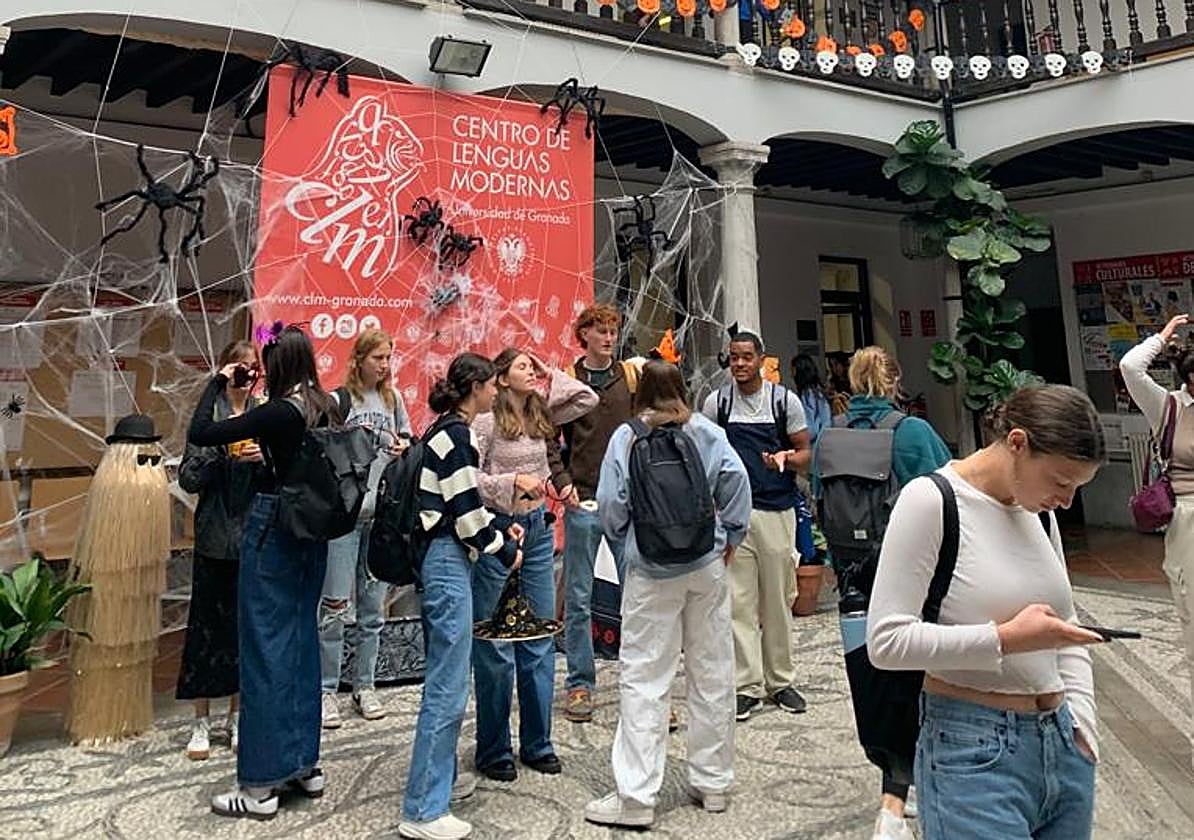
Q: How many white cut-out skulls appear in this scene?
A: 10